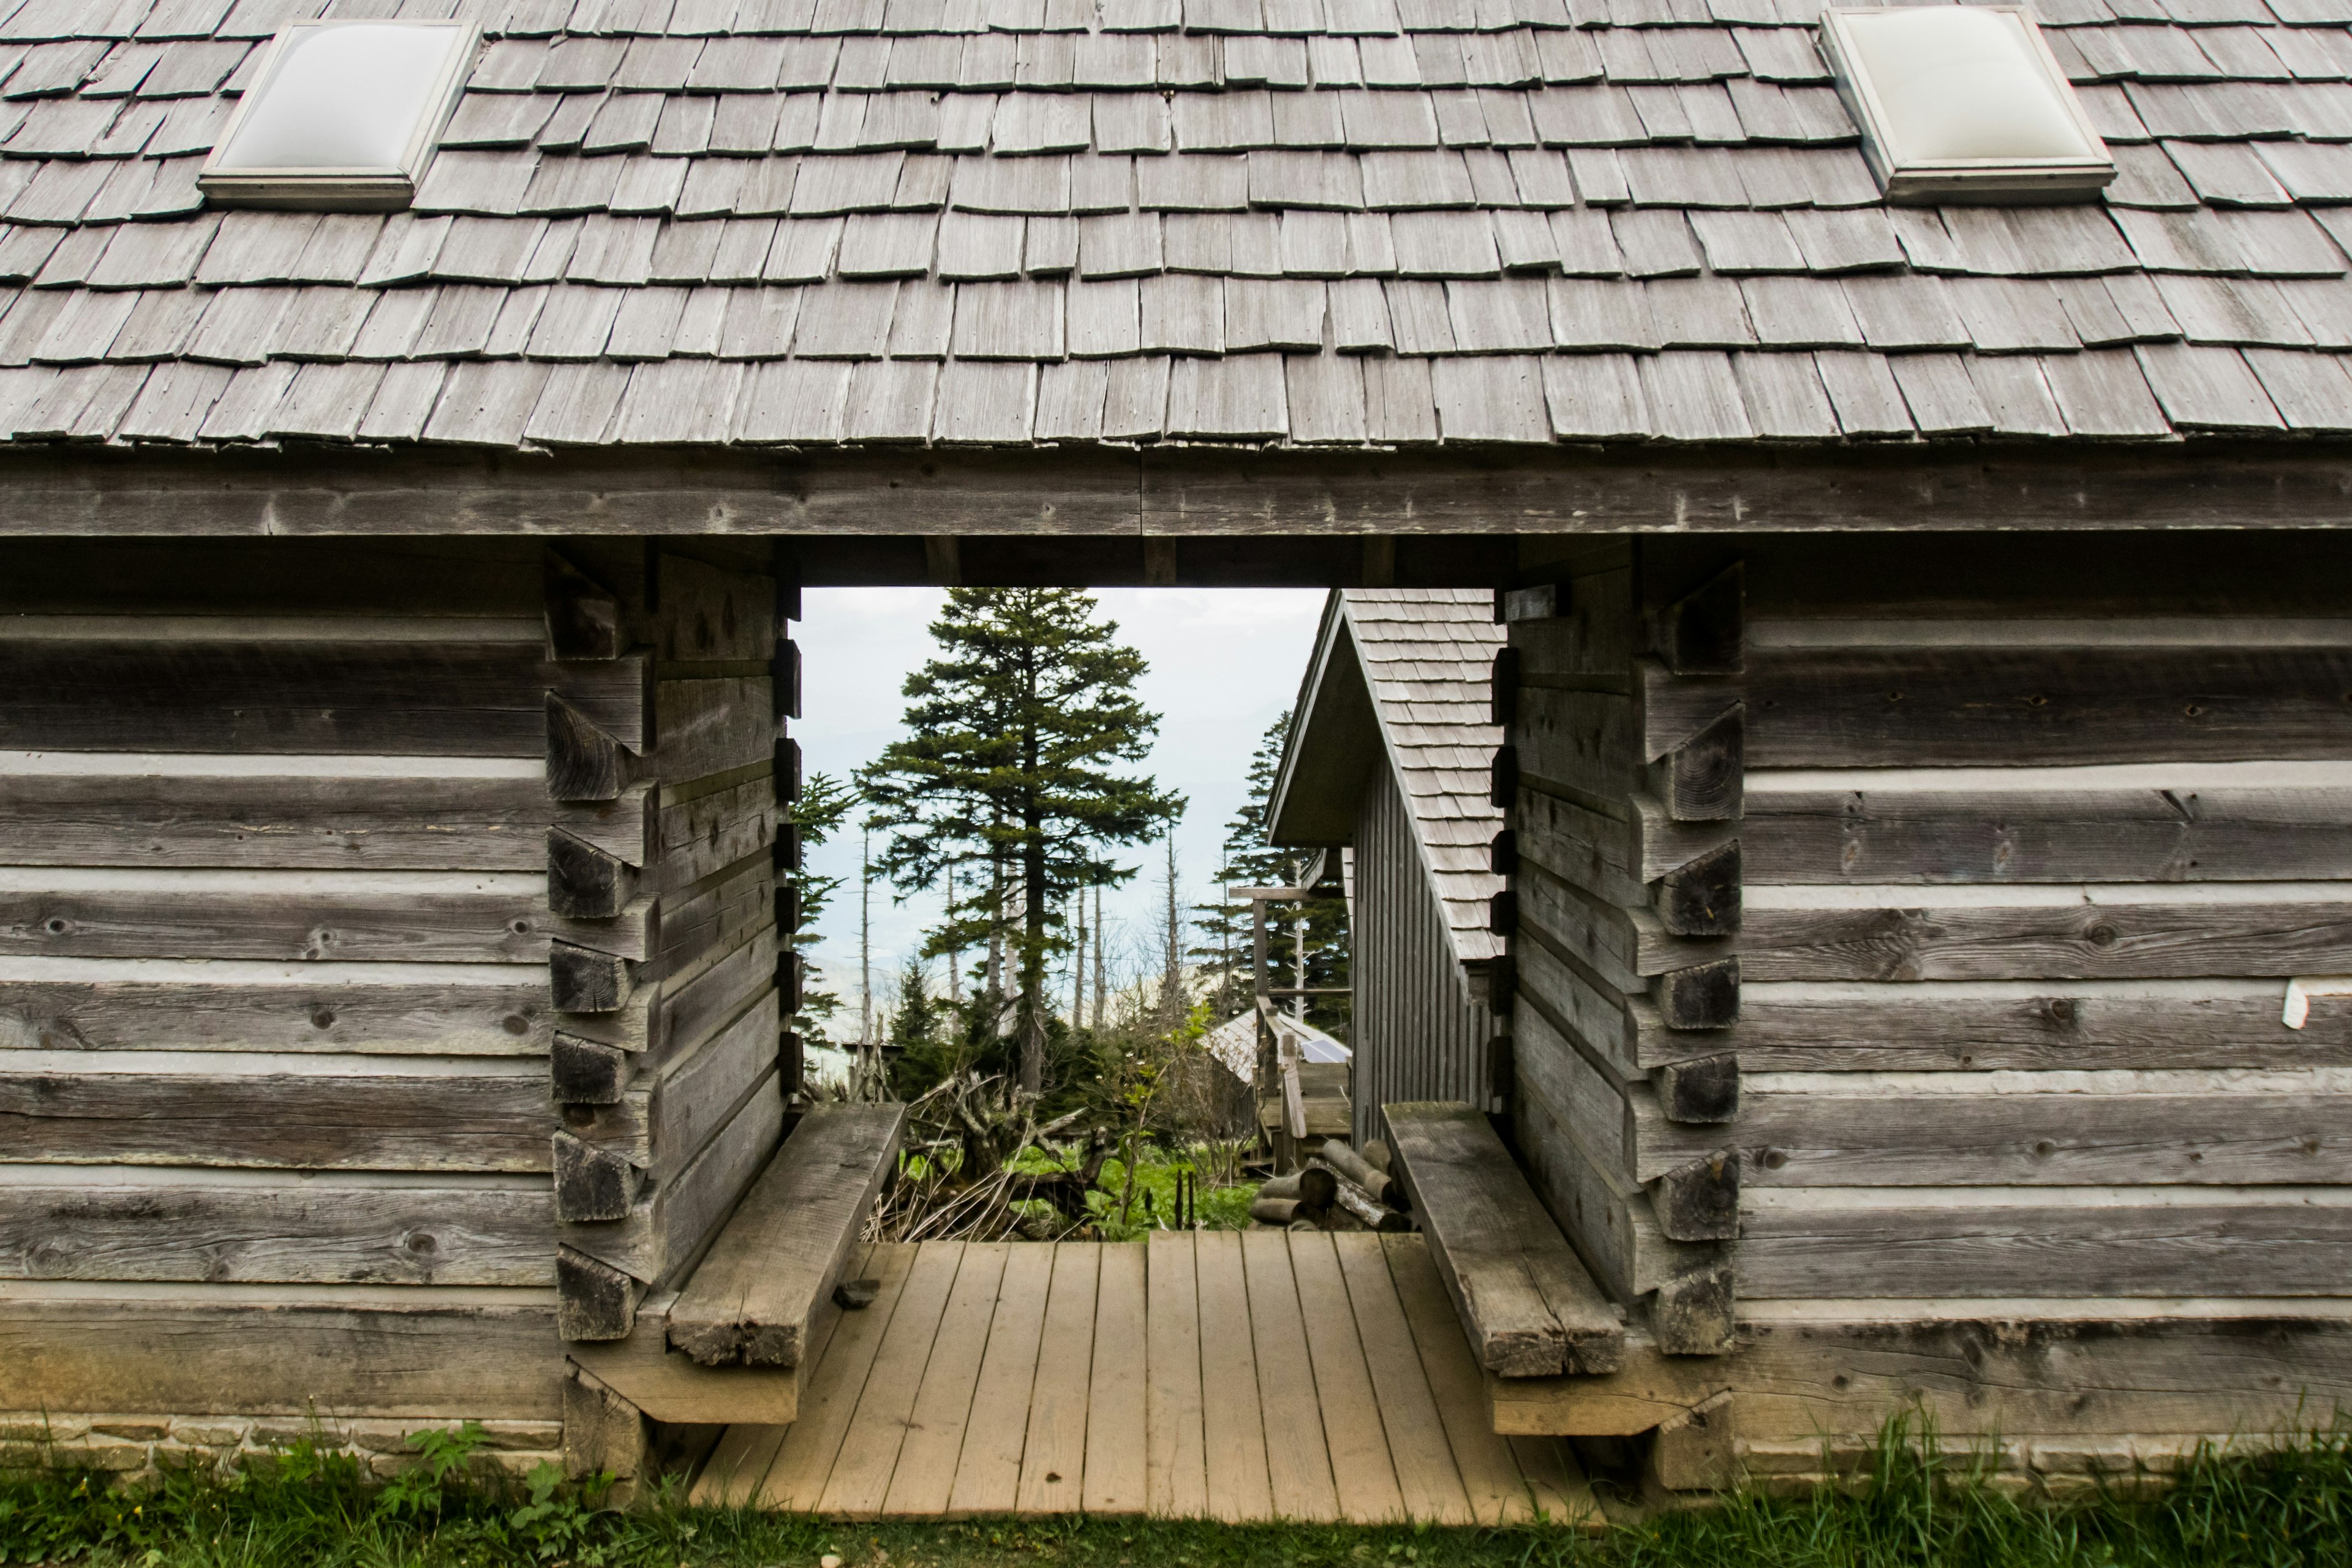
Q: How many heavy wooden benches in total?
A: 2